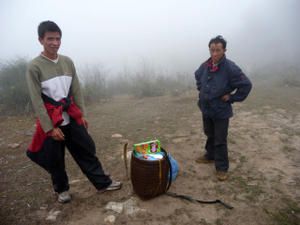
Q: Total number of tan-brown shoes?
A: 2